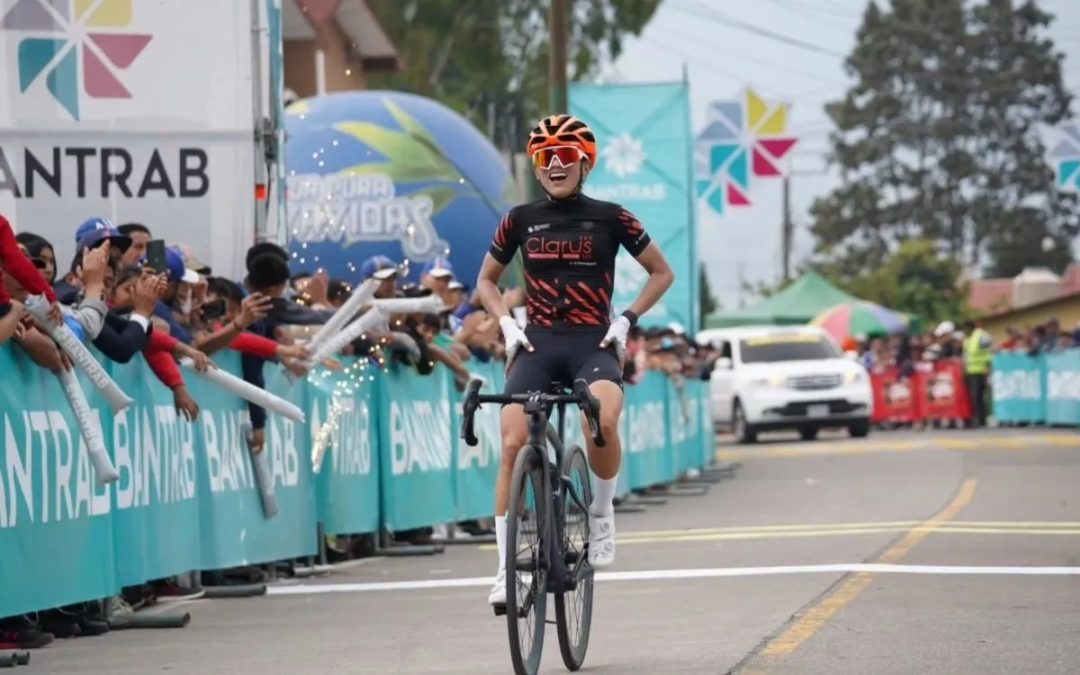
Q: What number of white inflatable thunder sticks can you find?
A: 7